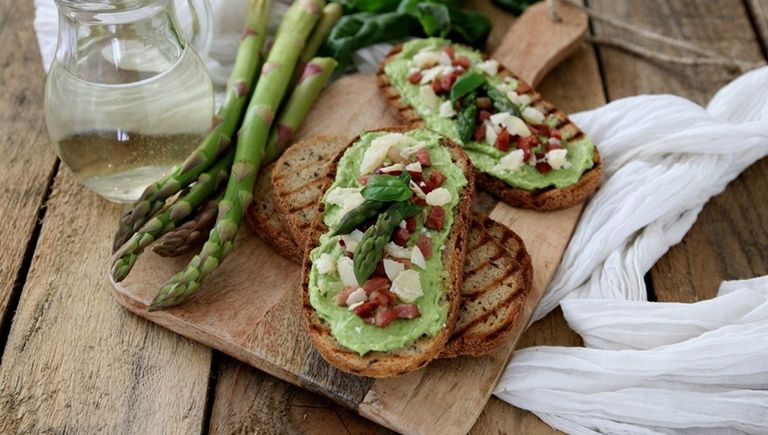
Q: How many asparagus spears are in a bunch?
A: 4